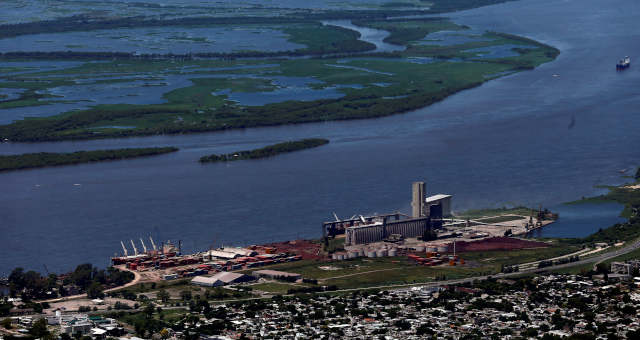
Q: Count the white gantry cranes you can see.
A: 4